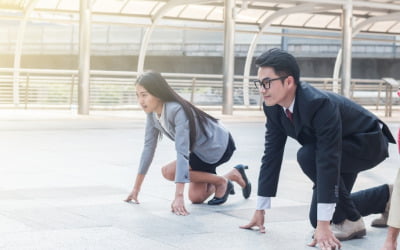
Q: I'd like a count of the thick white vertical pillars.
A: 3